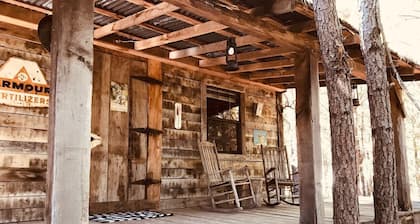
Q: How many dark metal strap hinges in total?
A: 3